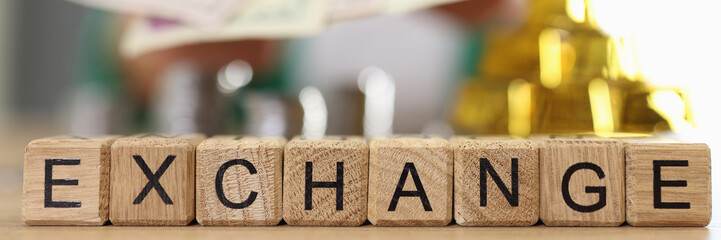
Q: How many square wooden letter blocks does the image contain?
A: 8